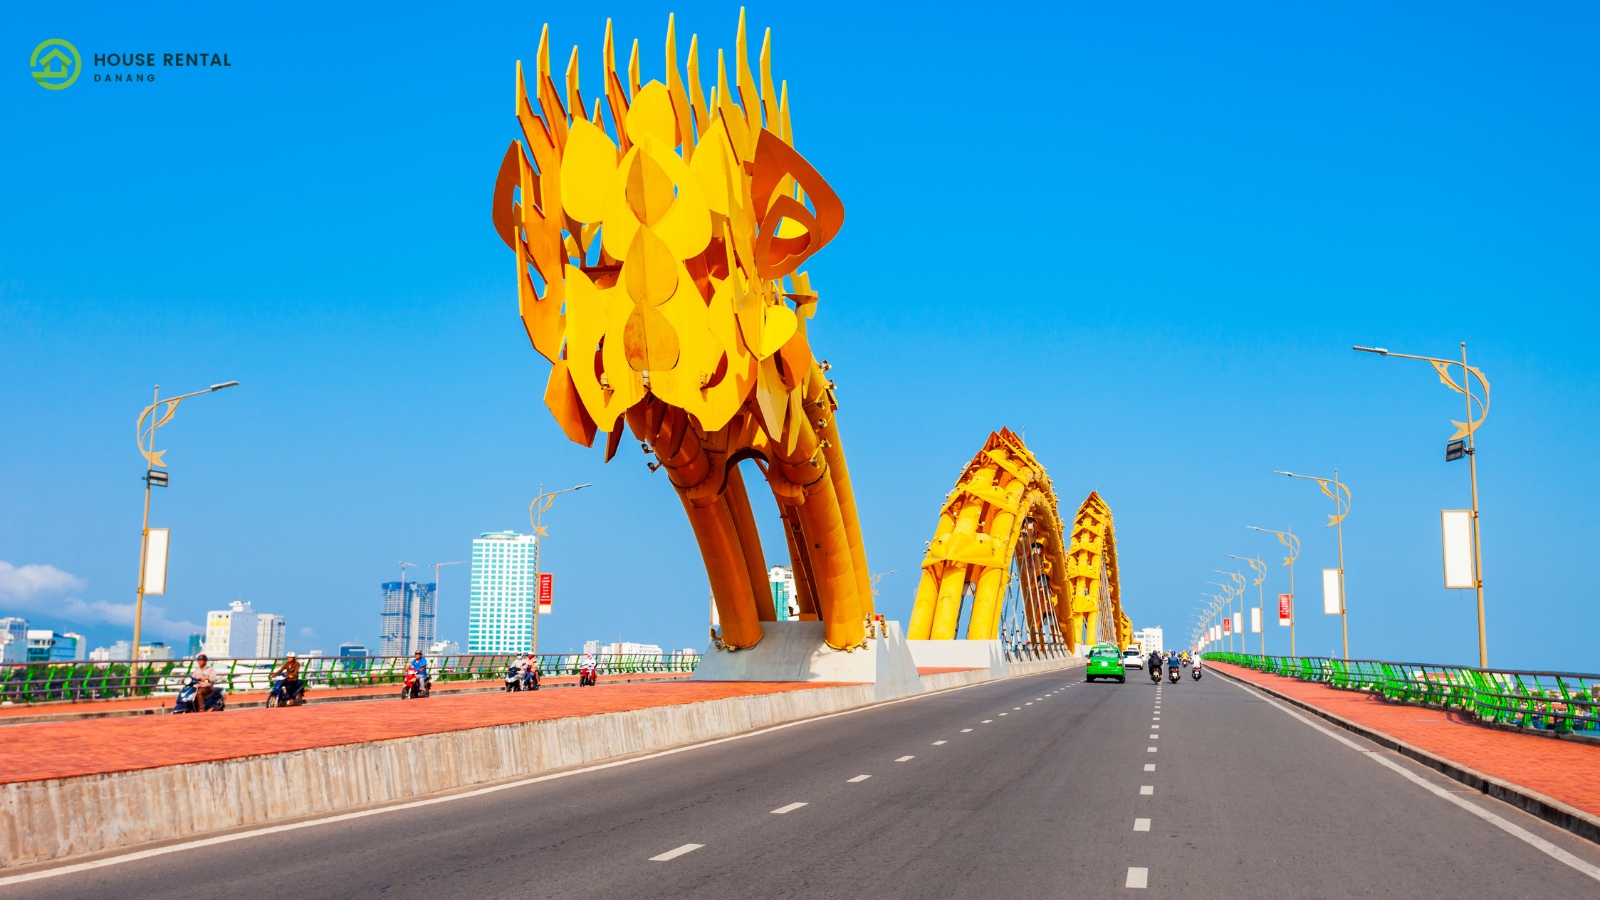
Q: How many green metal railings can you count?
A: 2